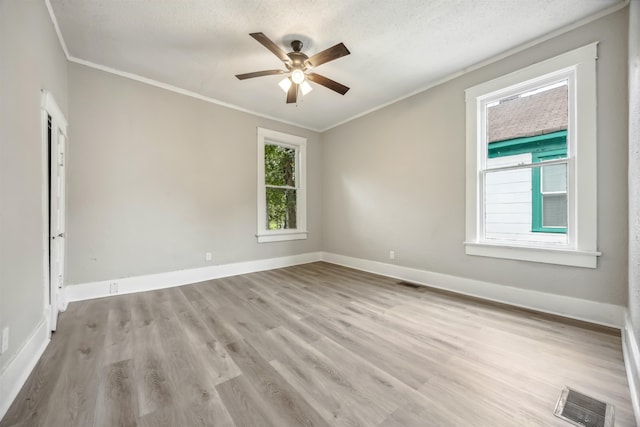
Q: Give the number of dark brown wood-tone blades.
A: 5